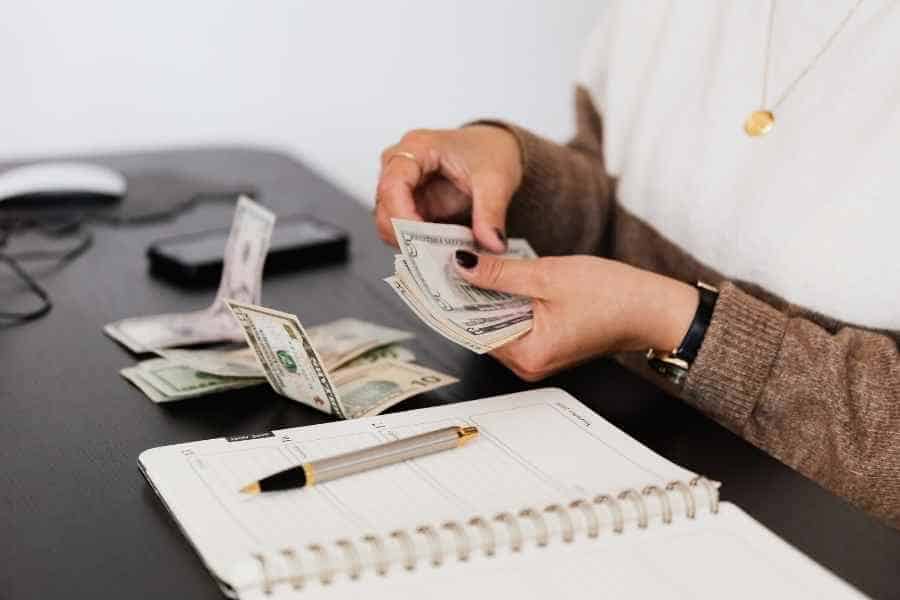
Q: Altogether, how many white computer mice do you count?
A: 1